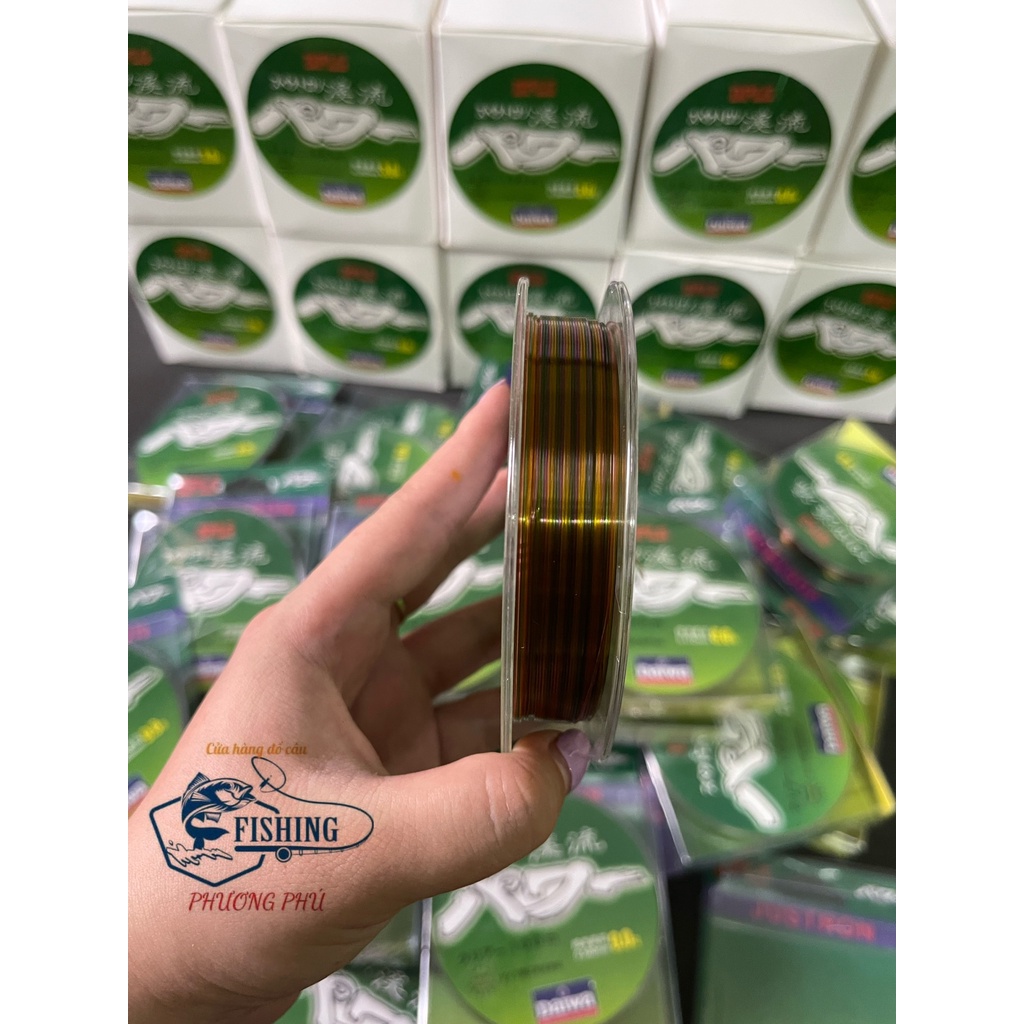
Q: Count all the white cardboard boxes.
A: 10